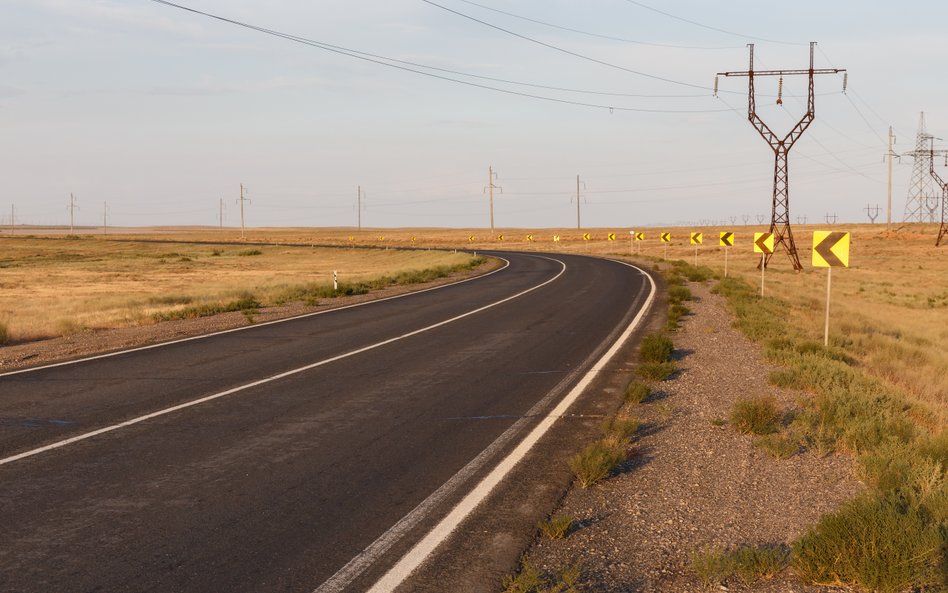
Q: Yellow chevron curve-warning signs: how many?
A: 15